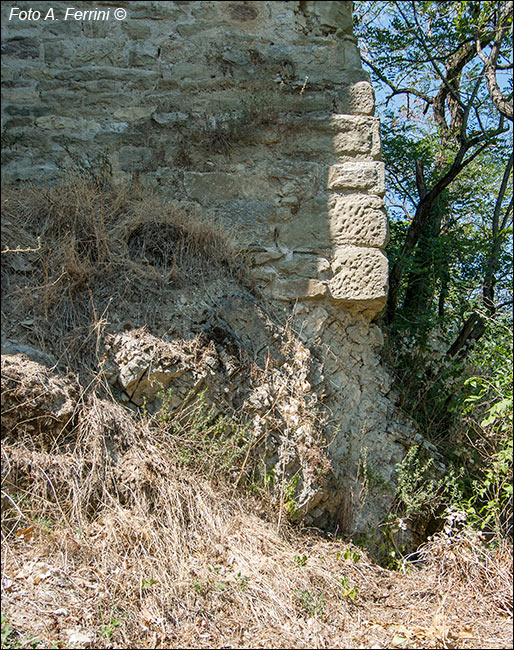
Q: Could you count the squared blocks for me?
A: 5